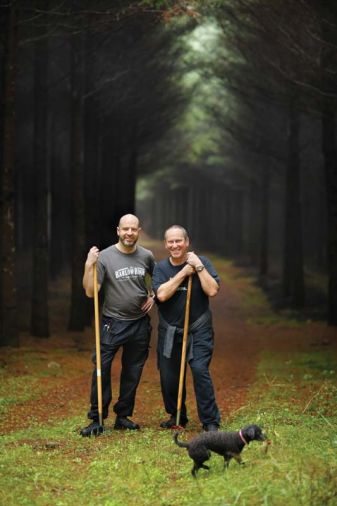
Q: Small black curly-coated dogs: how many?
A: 1